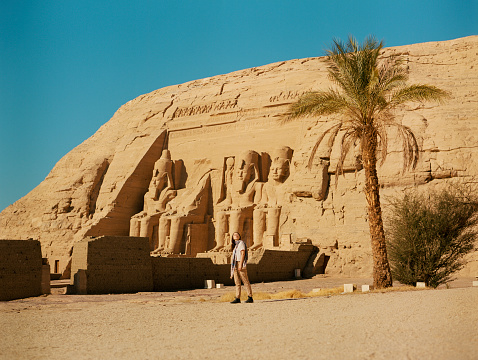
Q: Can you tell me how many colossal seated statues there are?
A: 4